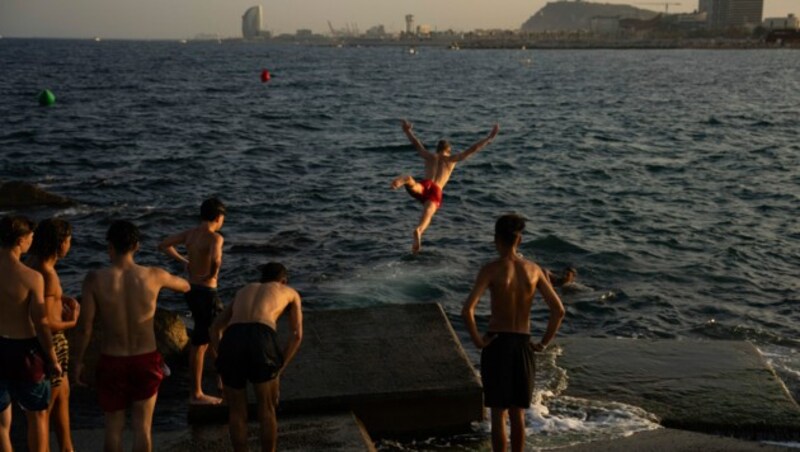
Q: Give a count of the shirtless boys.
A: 7